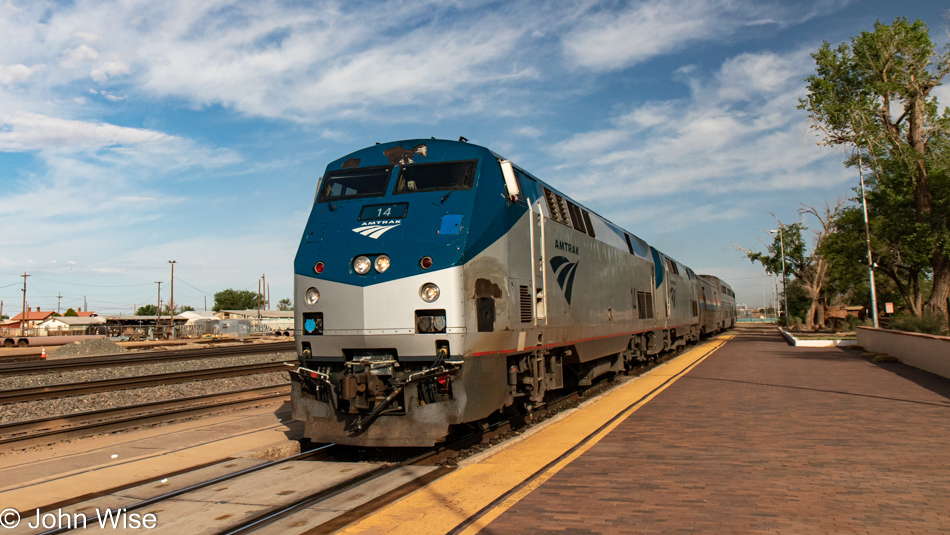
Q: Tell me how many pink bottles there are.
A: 0